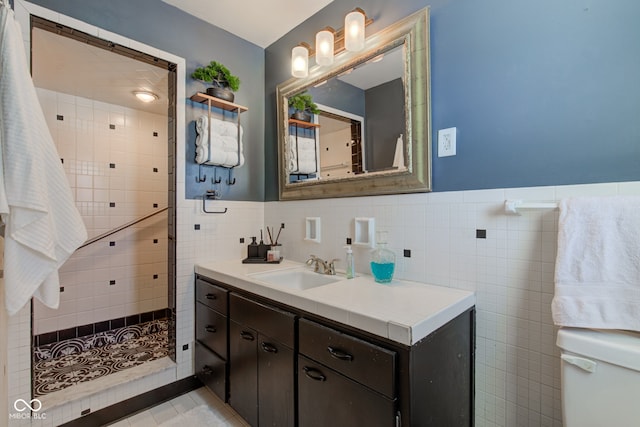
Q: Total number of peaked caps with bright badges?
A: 0